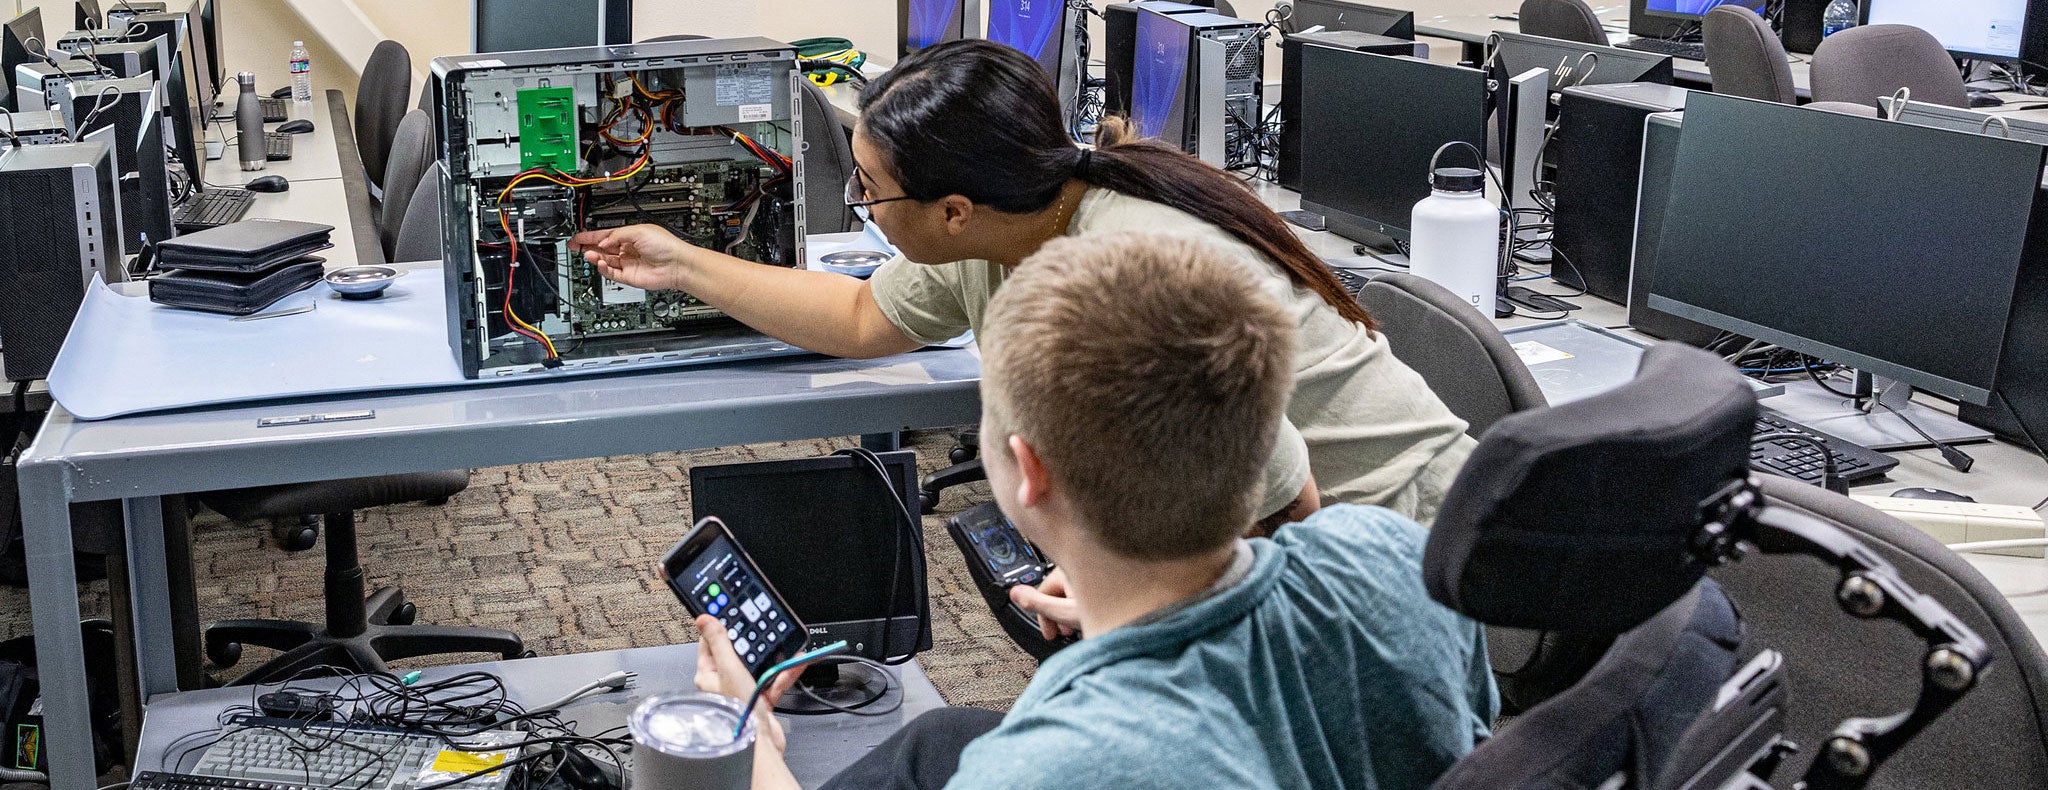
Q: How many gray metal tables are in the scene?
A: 1